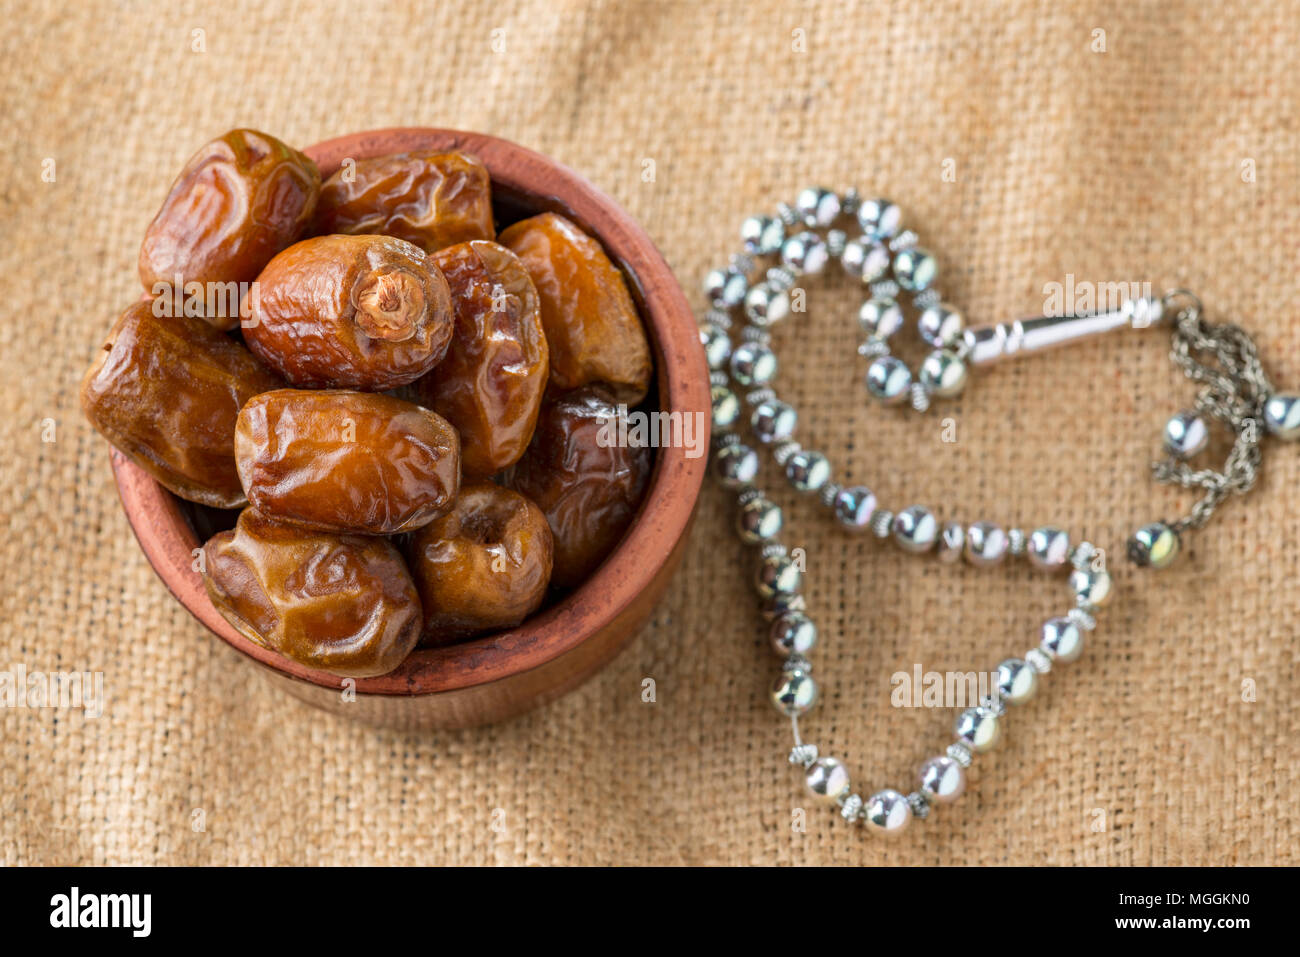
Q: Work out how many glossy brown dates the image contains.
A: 10